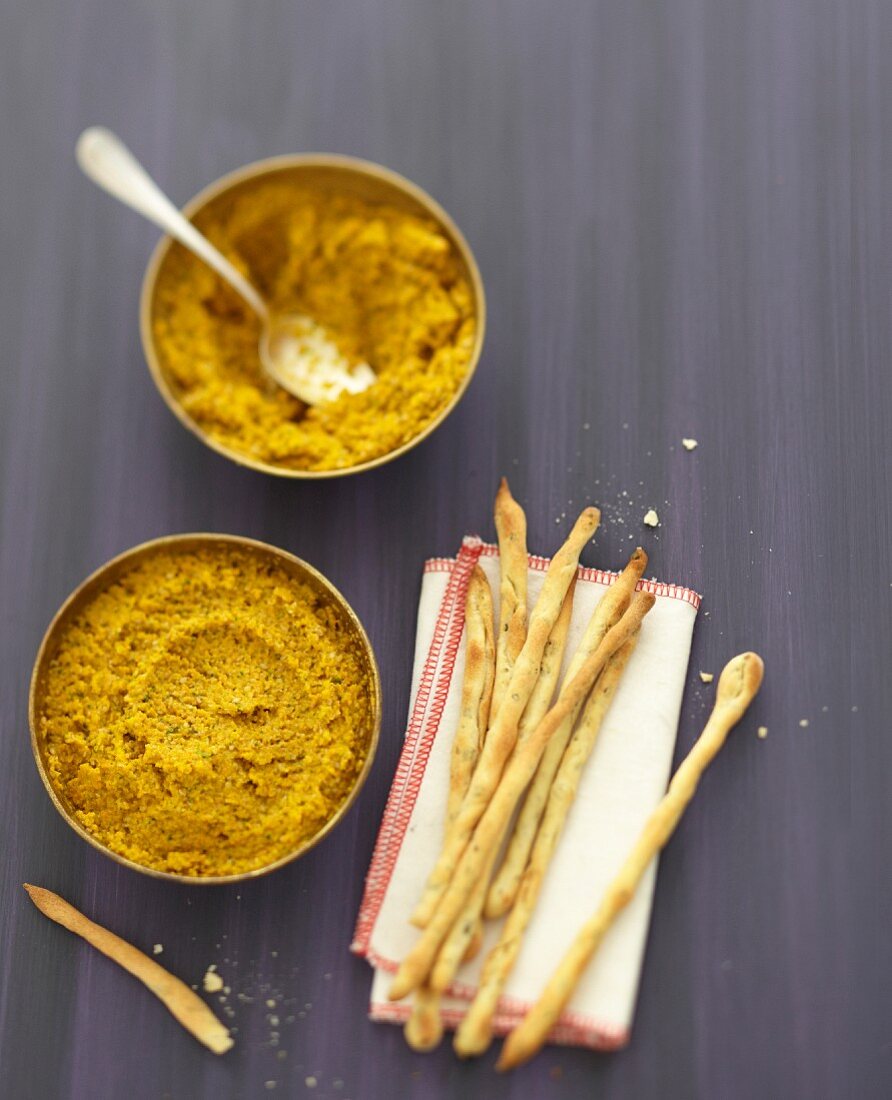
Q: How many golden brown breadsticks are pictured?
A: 9